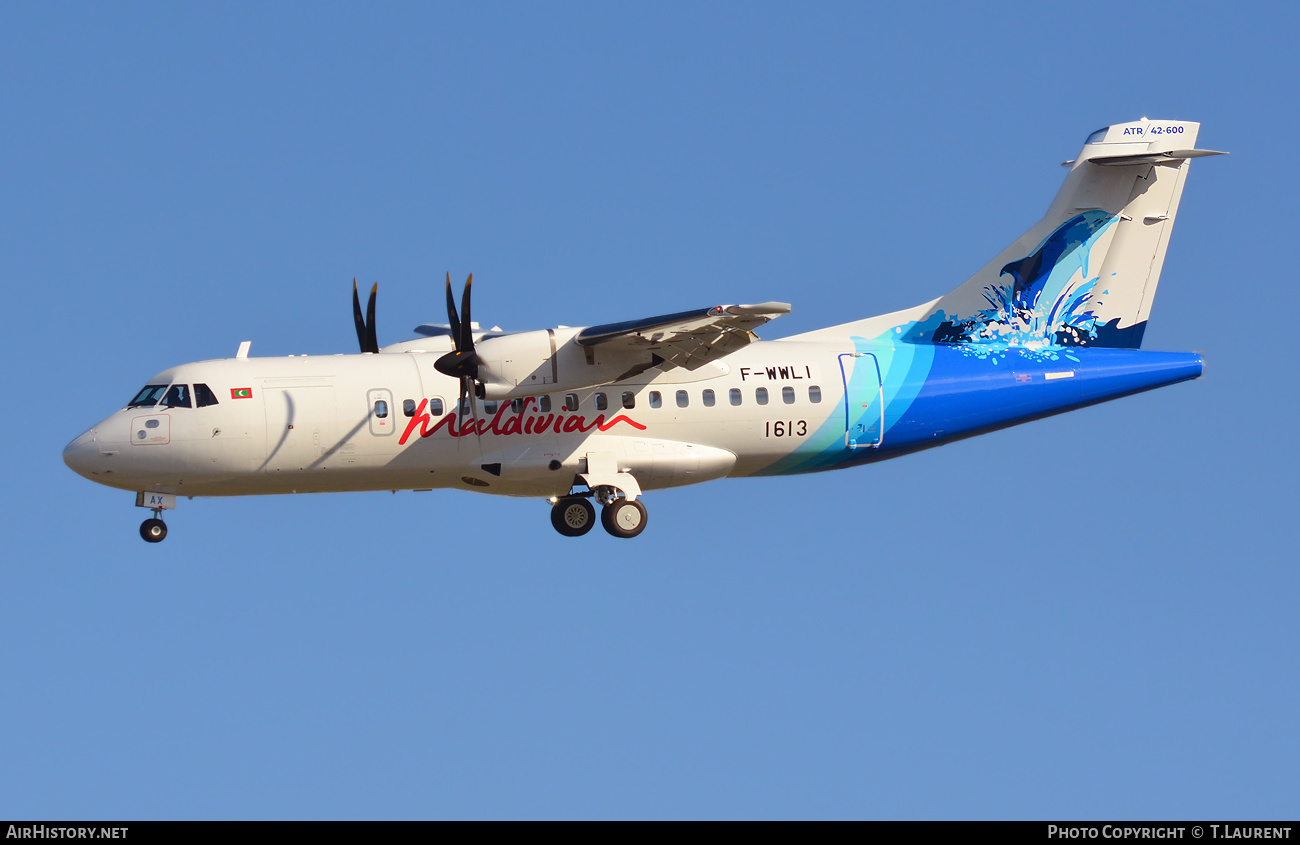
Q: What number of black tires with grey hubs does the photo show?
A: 3